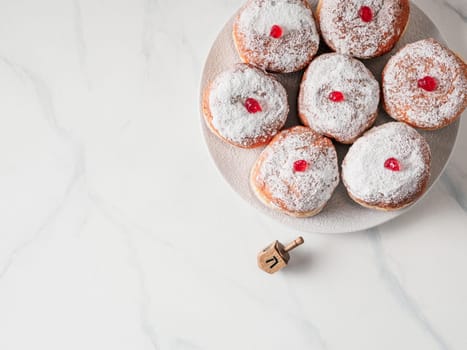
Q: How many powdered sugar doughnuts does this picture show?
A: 7